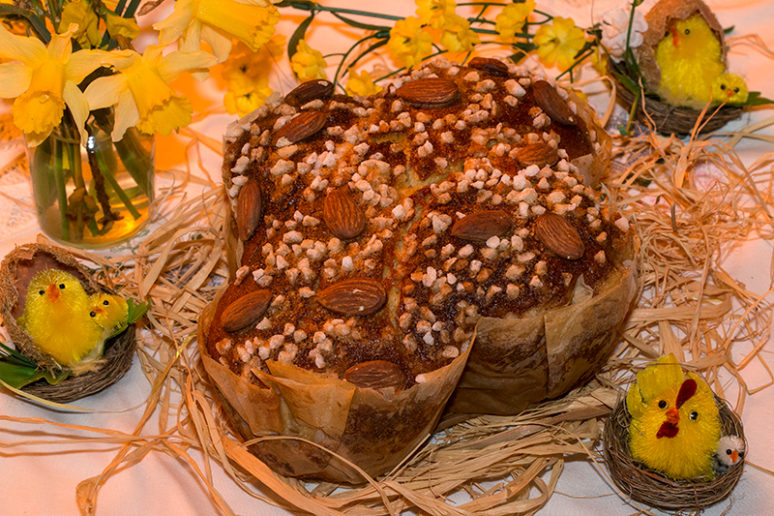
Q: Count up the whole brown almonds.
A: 13